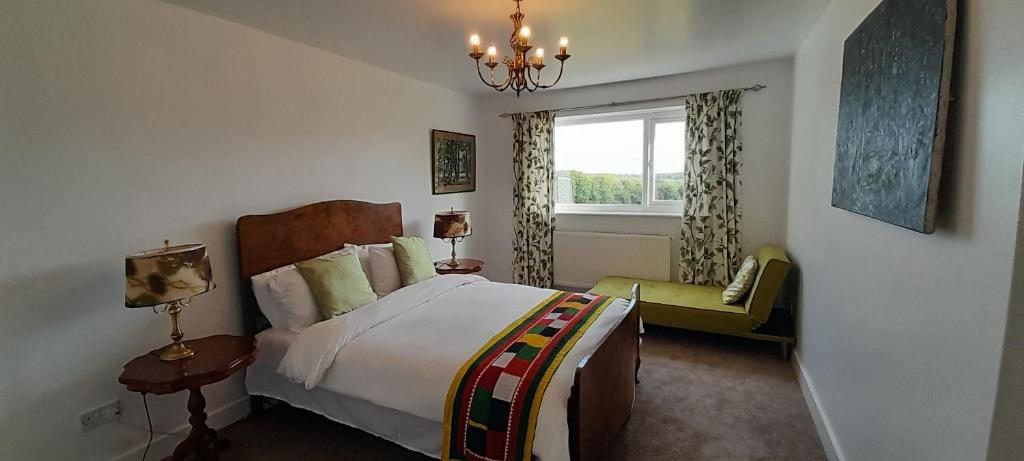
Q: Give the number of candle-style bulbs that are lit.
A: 5